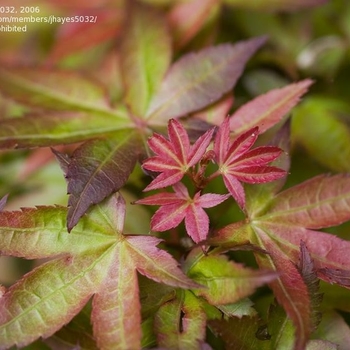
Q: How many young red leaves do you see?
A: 3